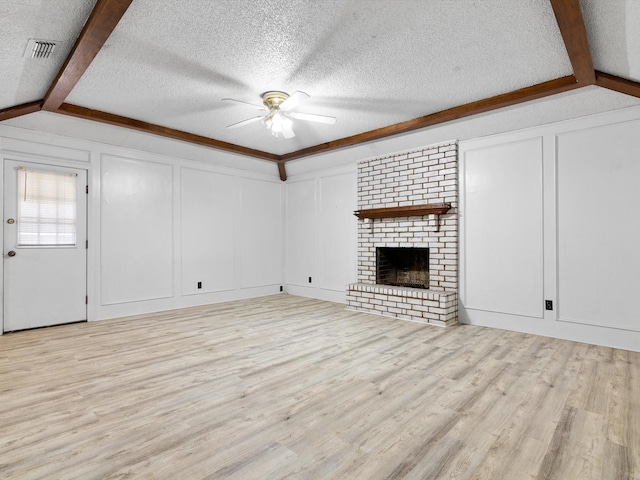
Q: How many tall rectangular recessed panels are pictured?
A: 7